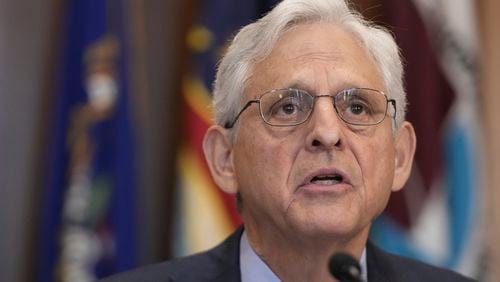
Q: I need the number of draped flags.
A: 3